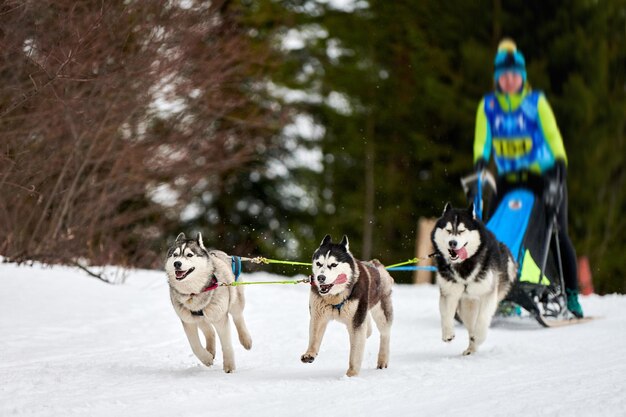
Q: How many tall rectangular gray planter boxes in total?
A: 0